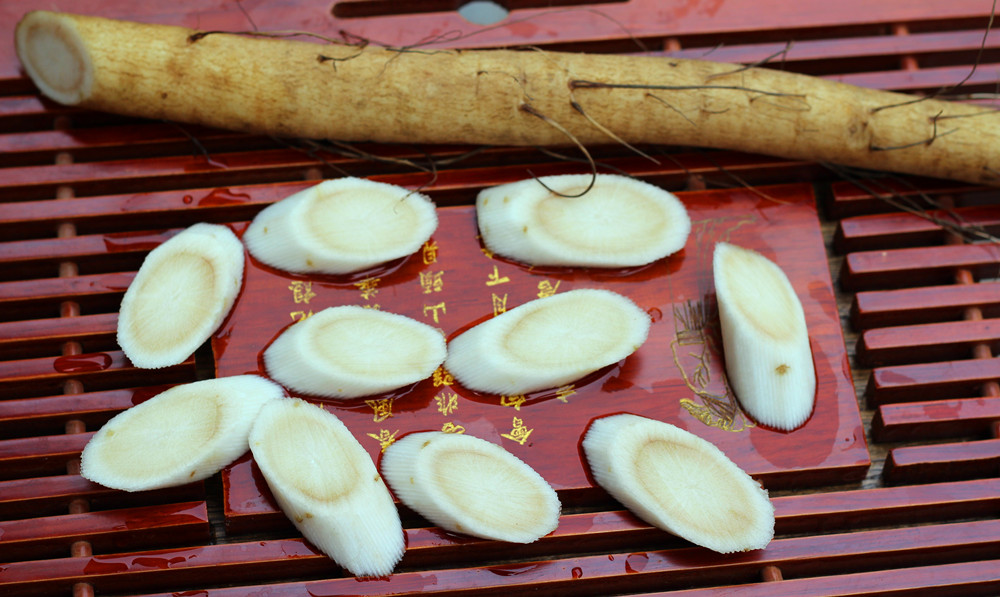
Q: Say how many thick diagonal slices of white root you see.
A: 10